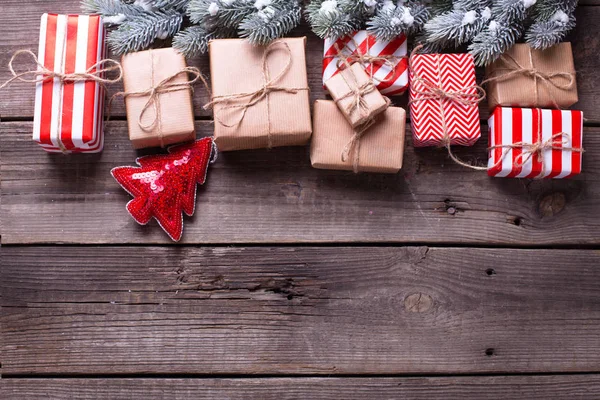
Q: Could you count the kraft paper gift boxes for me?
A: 5